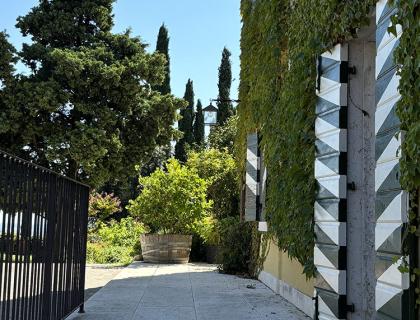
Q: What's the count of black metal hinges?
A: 3